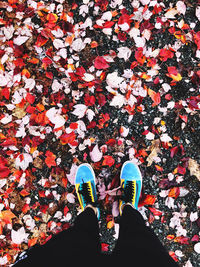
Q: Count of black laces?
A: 2